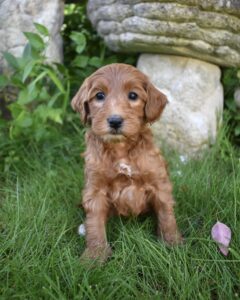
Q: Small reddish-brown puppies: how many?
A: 1